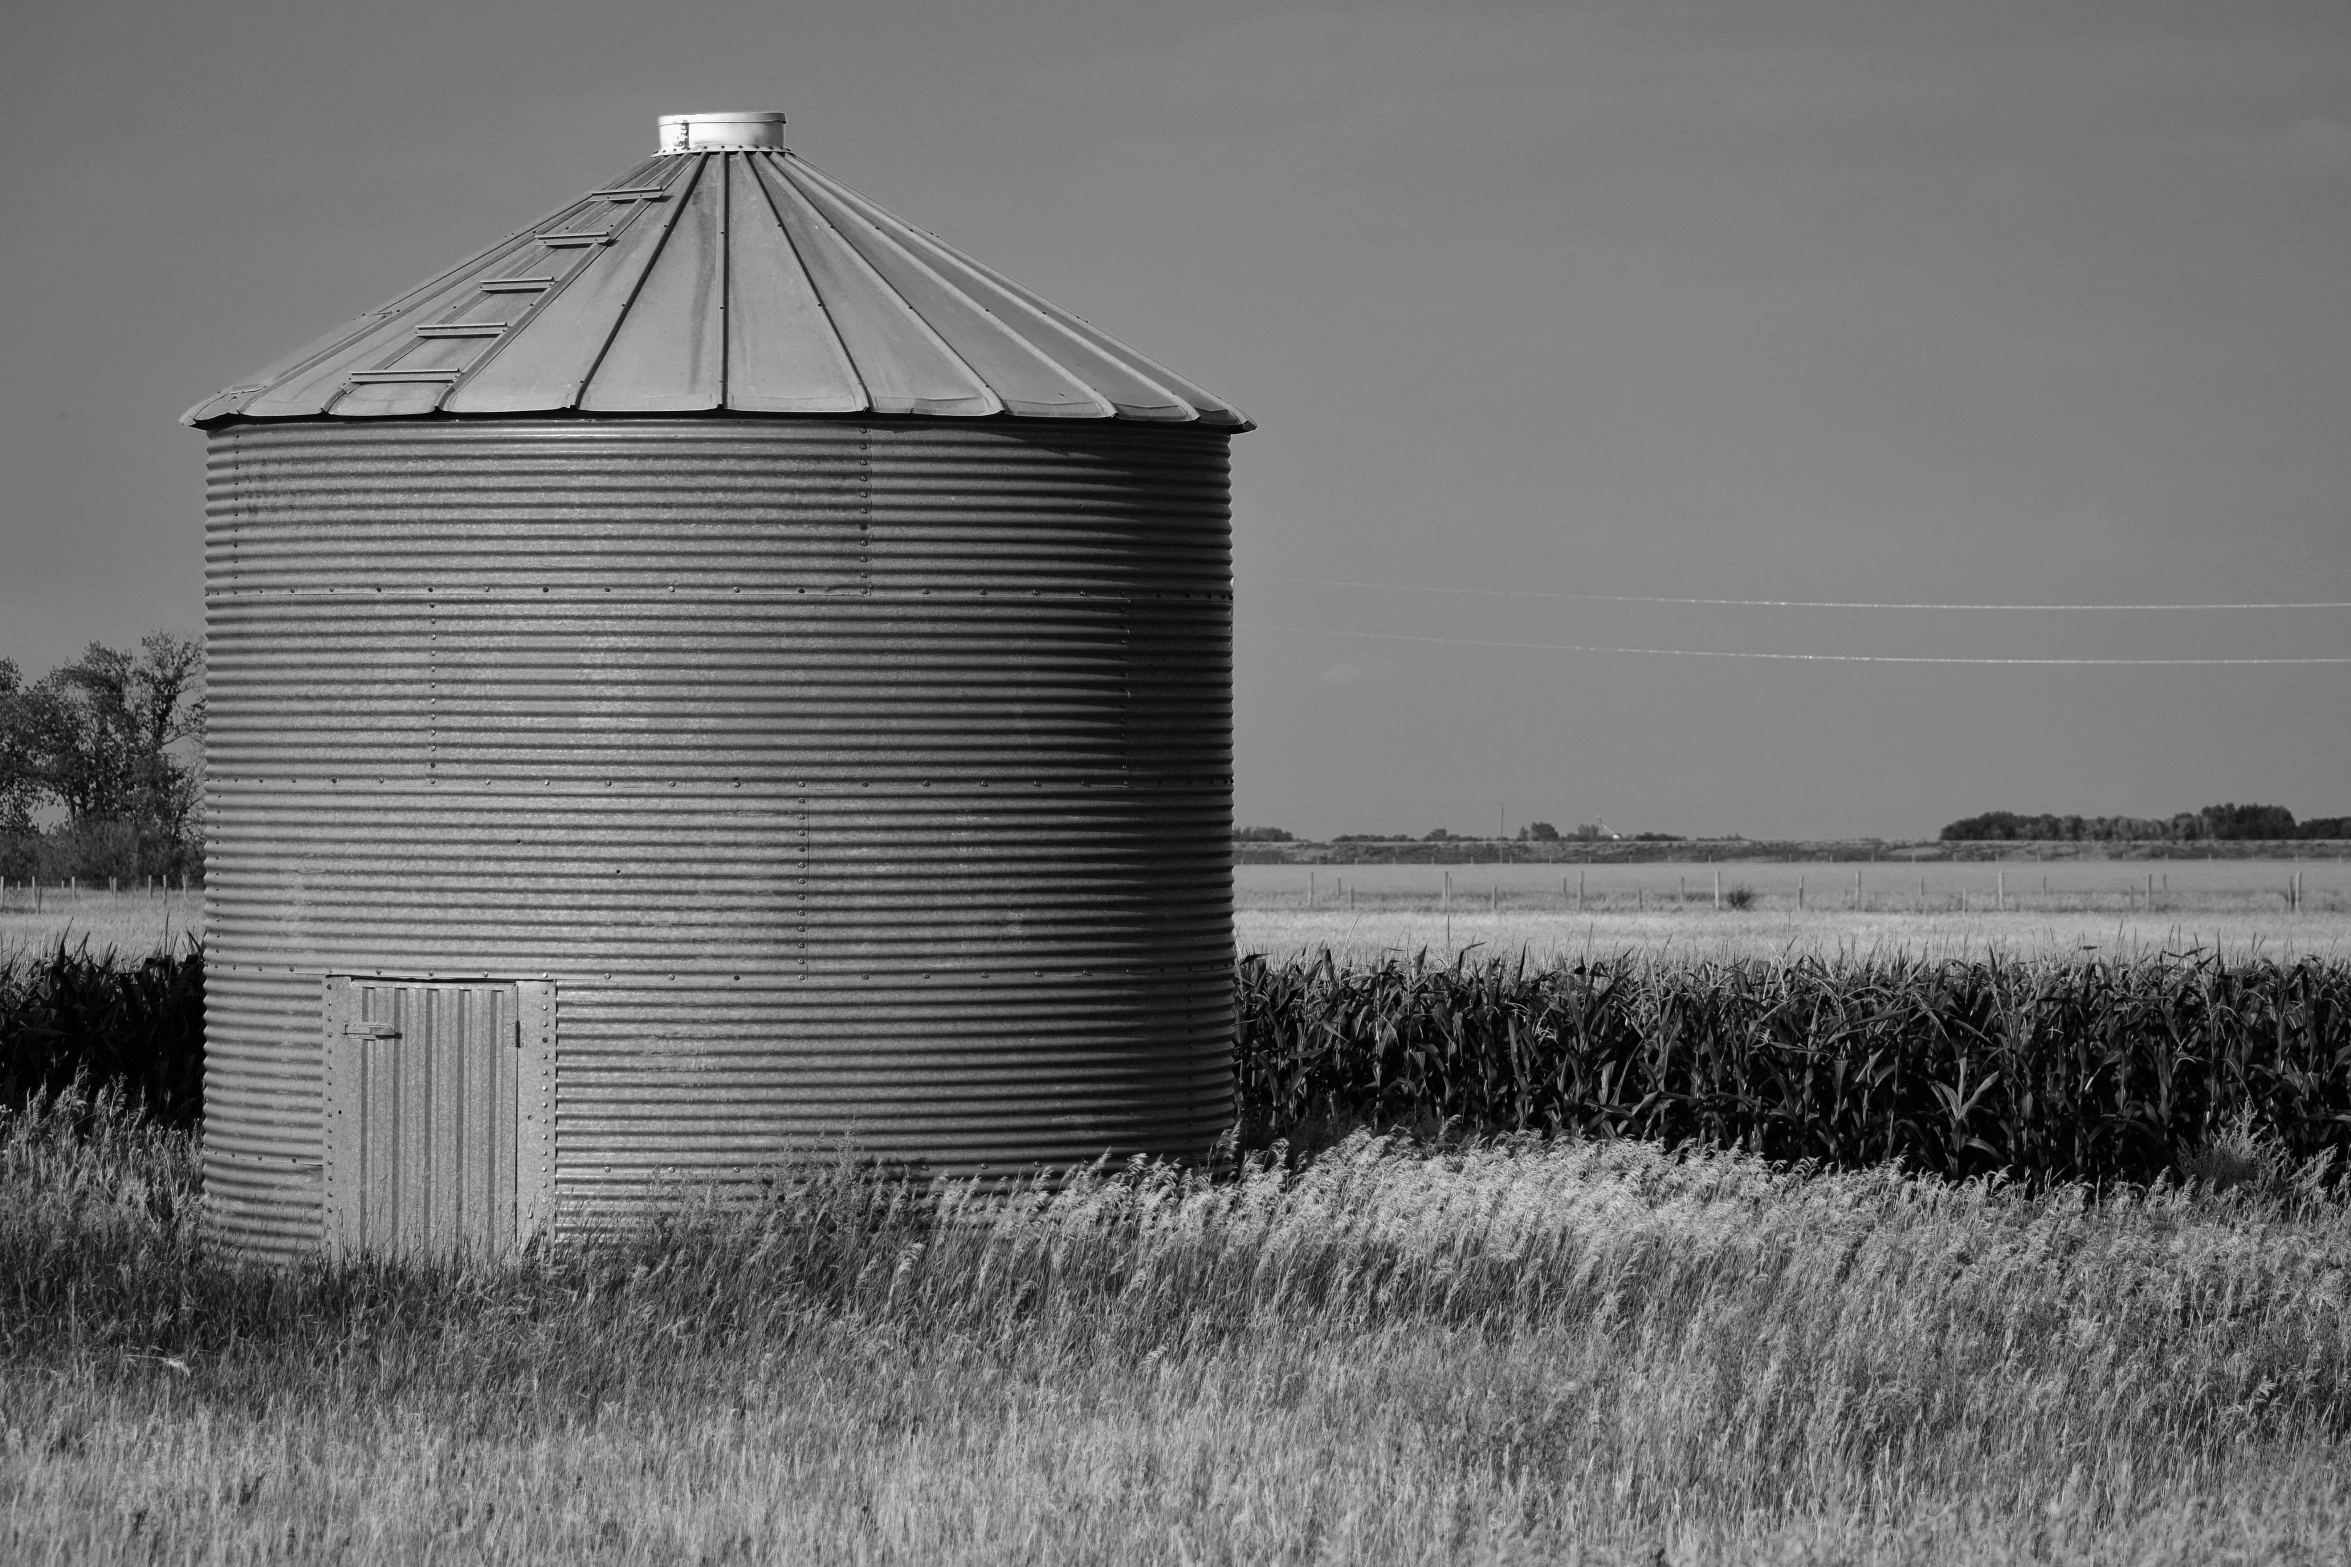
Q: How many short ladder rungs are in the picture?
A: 5